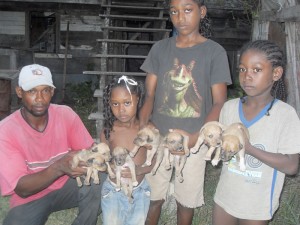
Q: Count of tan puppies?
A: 7